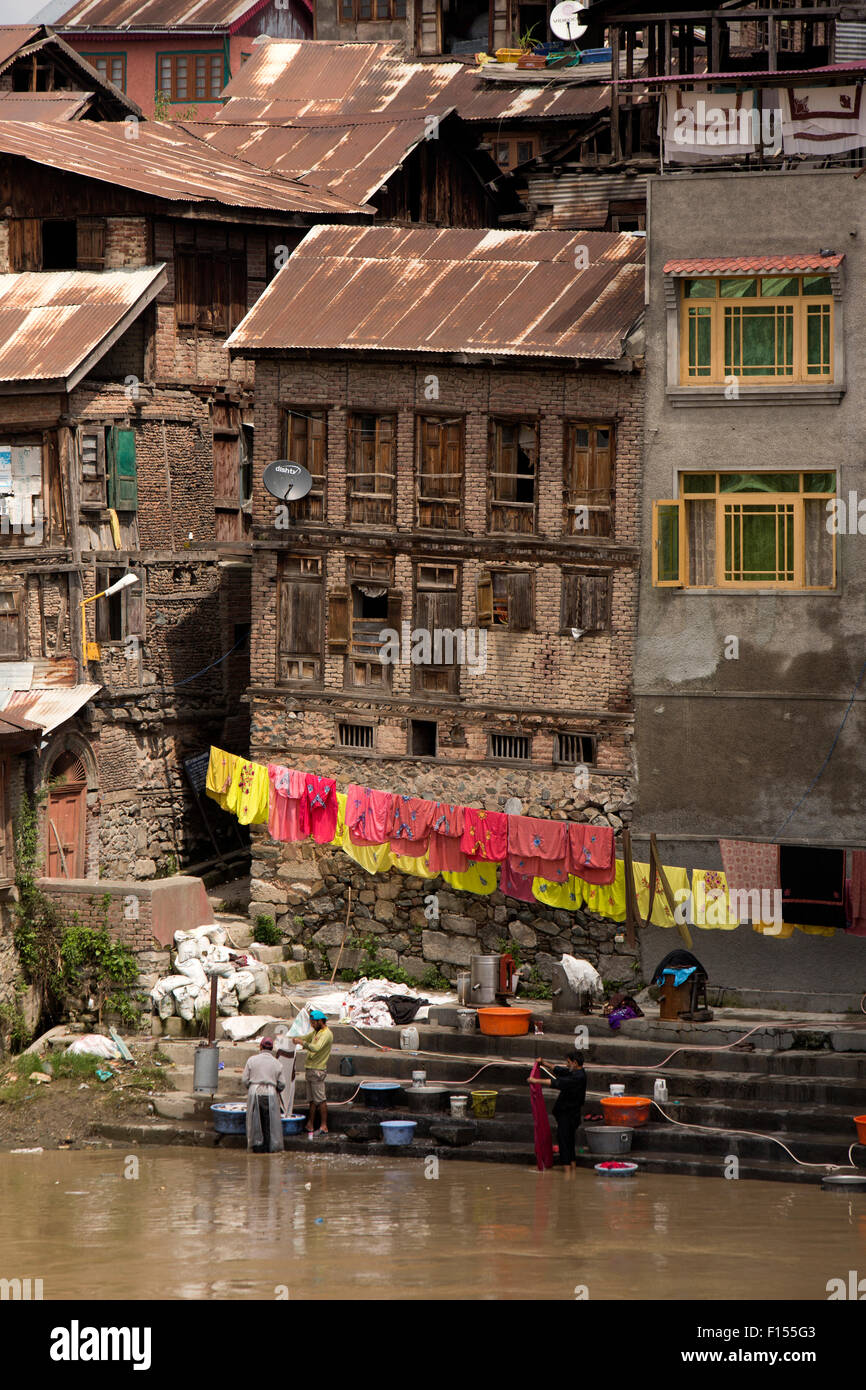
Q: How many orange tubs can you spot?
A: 3